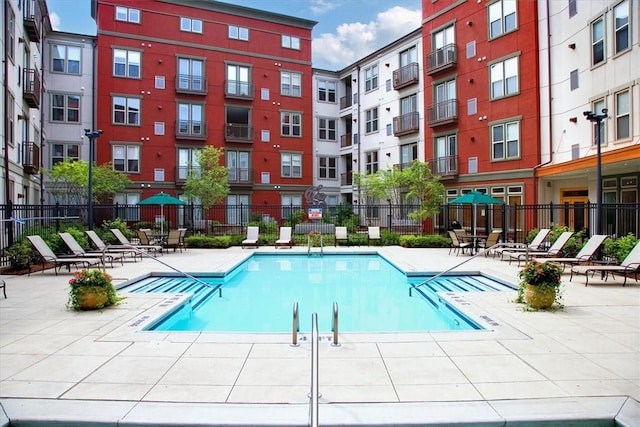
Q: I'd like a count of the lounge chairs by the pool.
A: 12